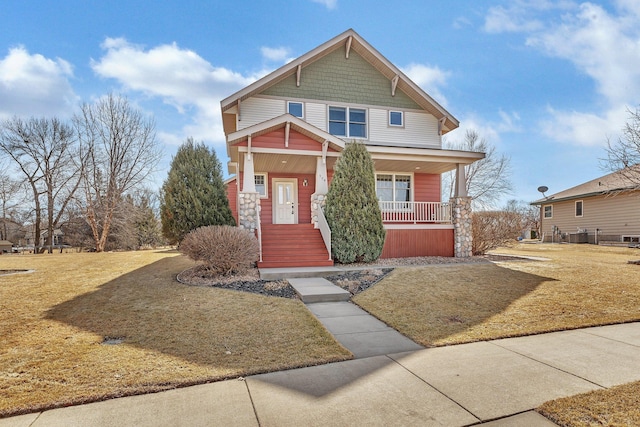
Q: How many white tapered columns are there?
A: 3